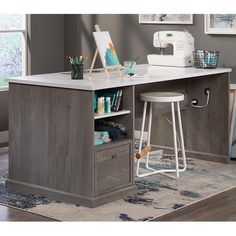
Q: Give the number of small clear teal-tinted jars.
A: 1